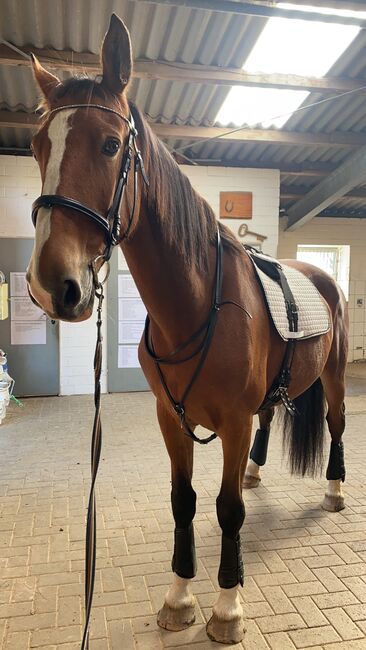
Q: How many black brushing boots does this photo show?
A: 4